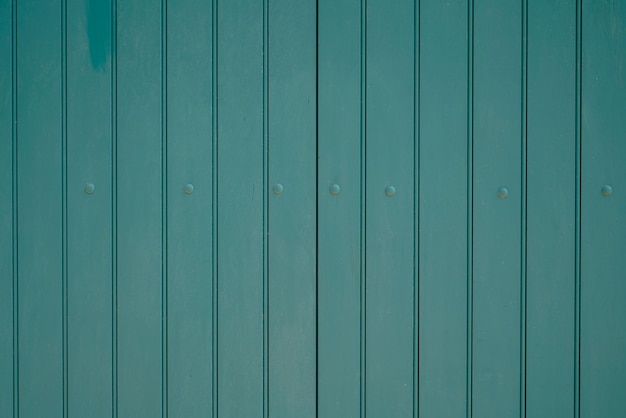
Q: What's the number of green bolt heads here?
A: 7